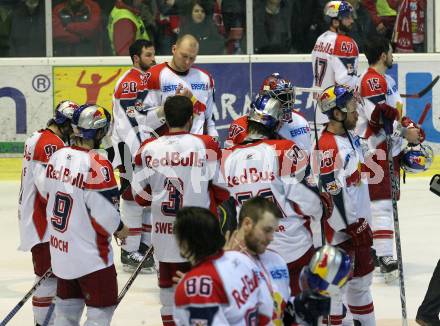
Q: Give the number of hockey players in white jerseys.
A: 12